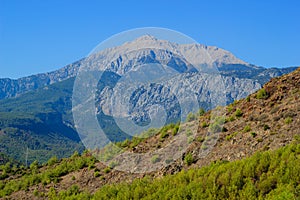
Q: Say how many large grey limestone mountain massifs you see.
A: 1